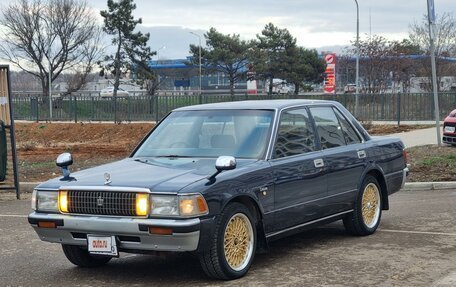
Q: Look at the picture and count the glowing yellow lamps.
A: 2